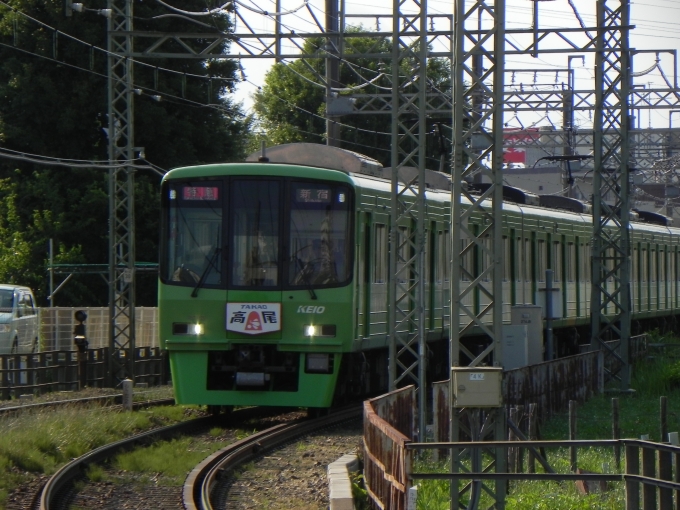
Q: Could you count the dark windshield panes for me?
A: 3